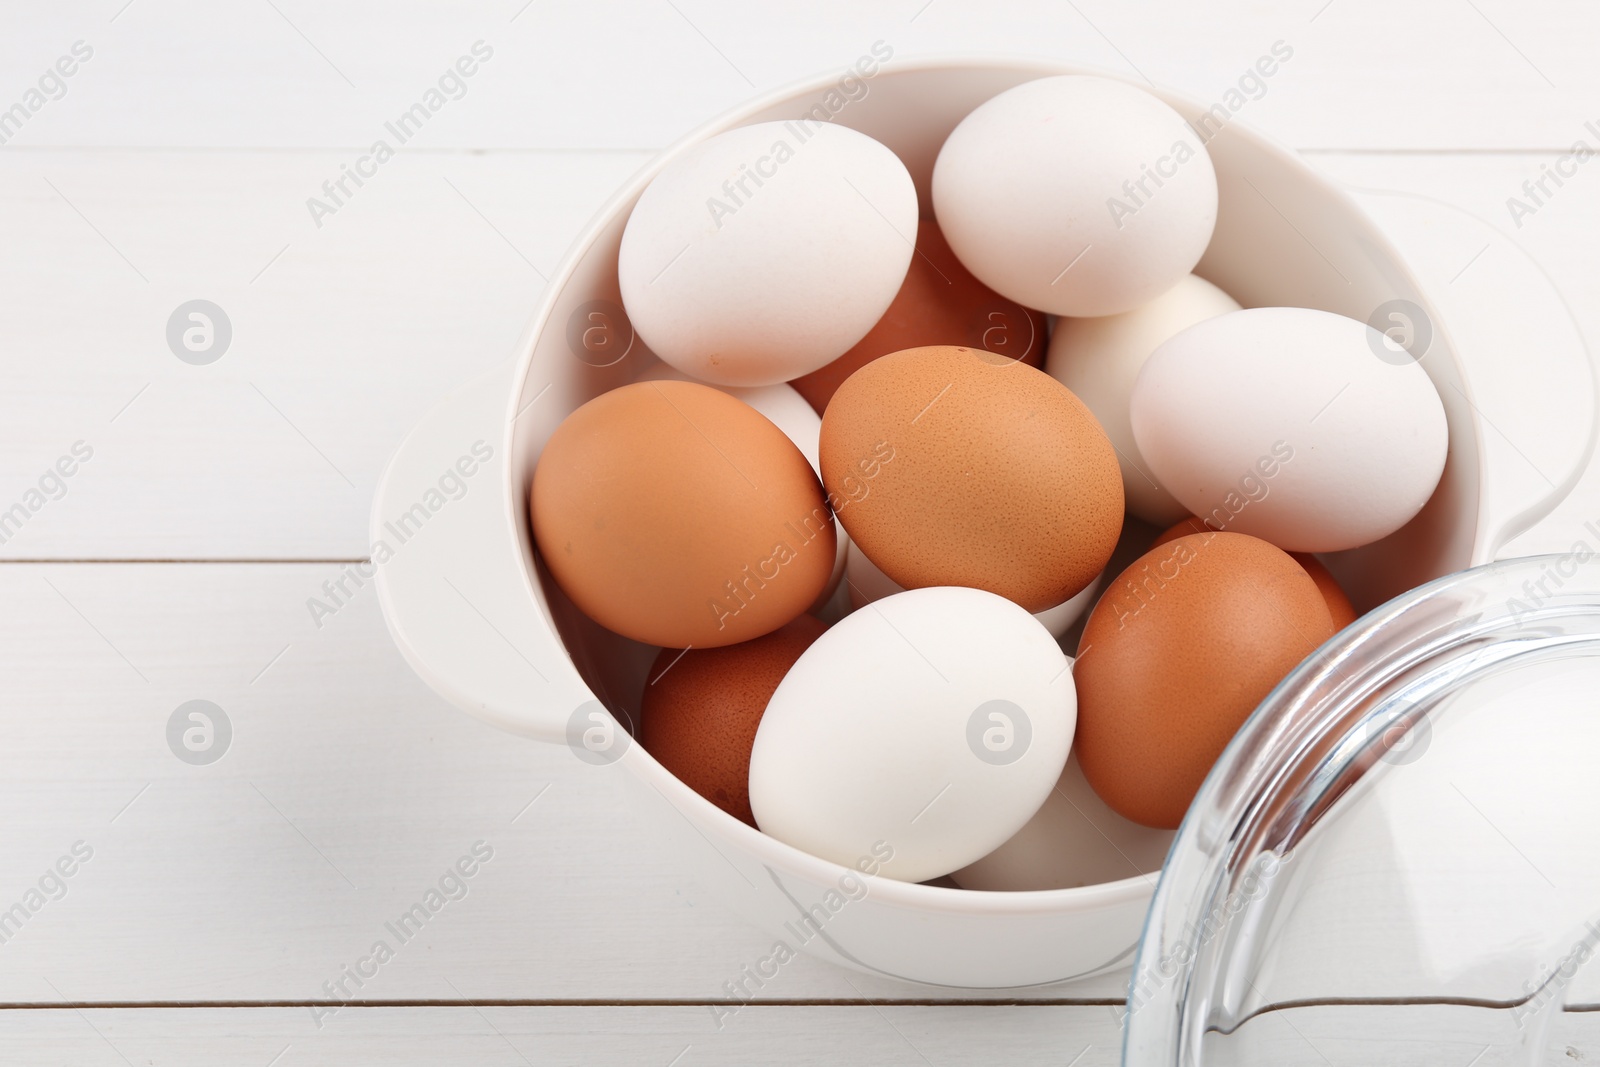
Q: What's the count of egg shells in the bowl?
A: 14